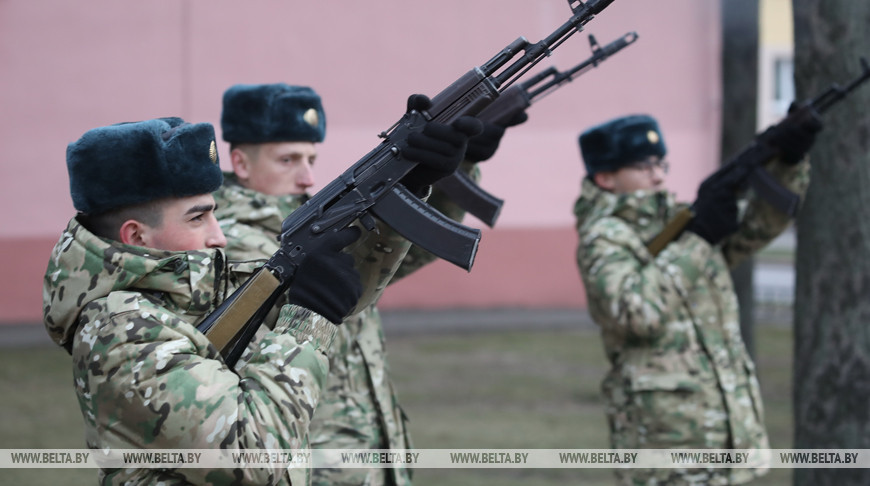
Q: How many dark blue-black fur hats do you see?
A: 3